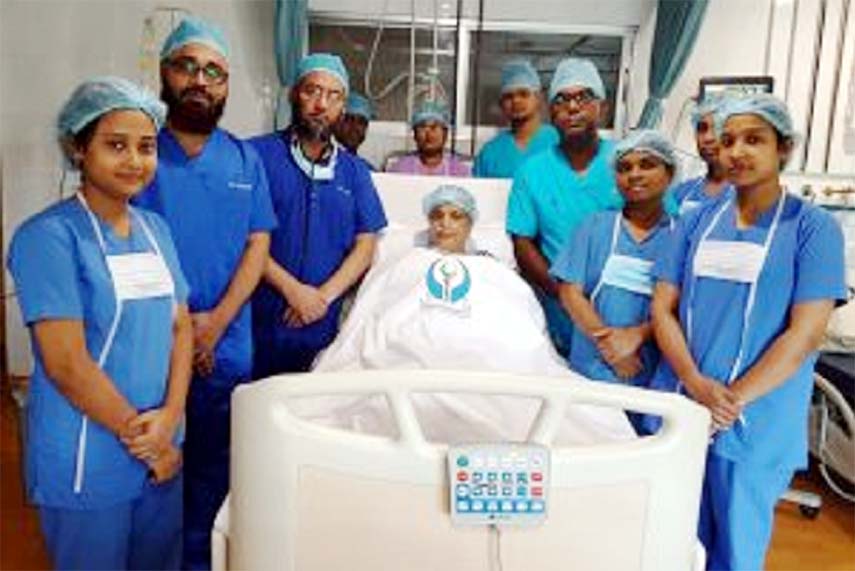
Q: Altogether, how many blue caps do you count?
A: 11